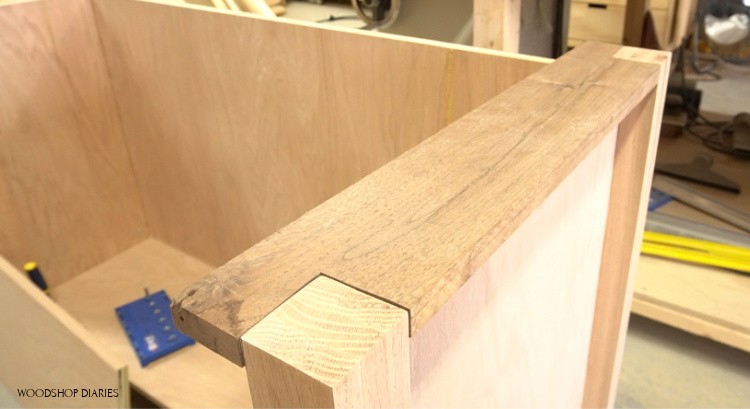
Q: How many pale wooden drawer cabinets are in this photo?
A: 1